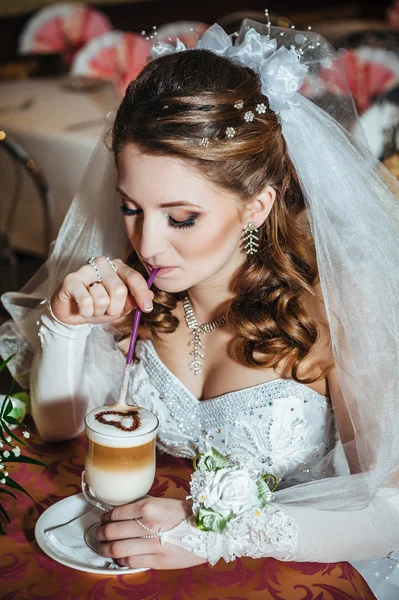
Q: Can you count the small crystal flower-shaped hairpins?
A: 5